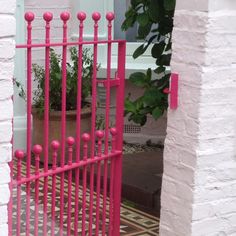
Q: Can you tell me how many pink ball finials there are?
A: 13